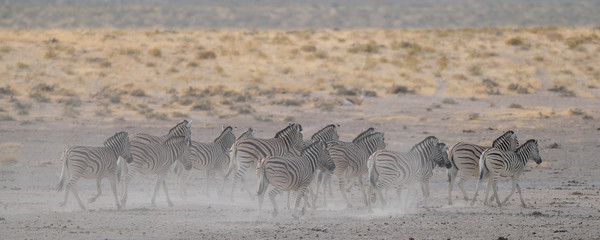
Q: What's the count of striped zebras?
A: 14